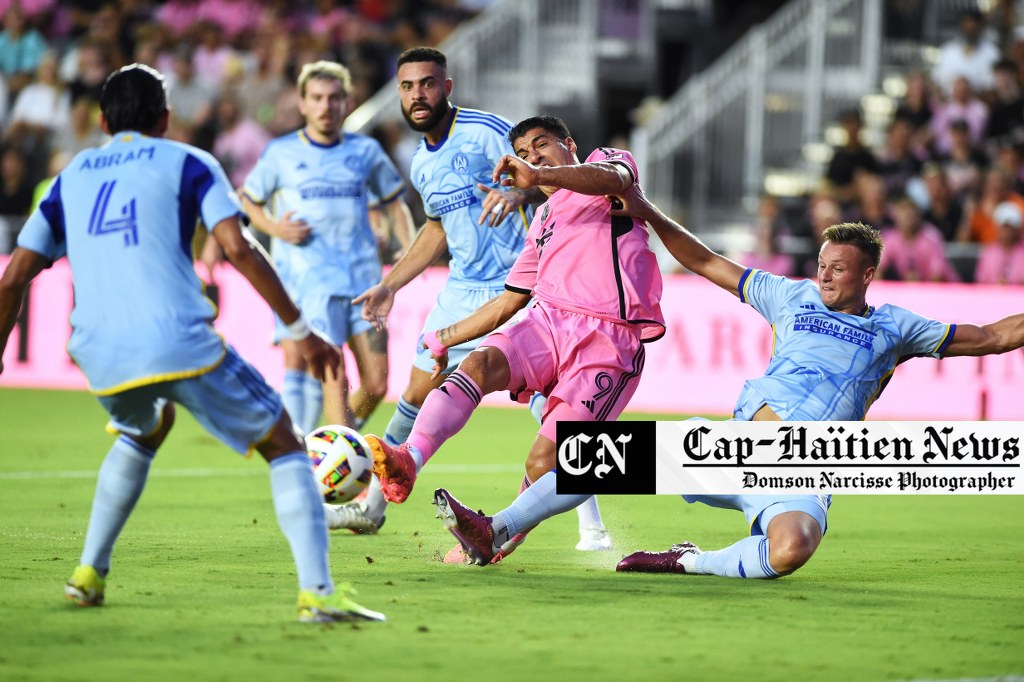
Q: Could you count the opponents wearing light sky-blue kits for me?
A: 4